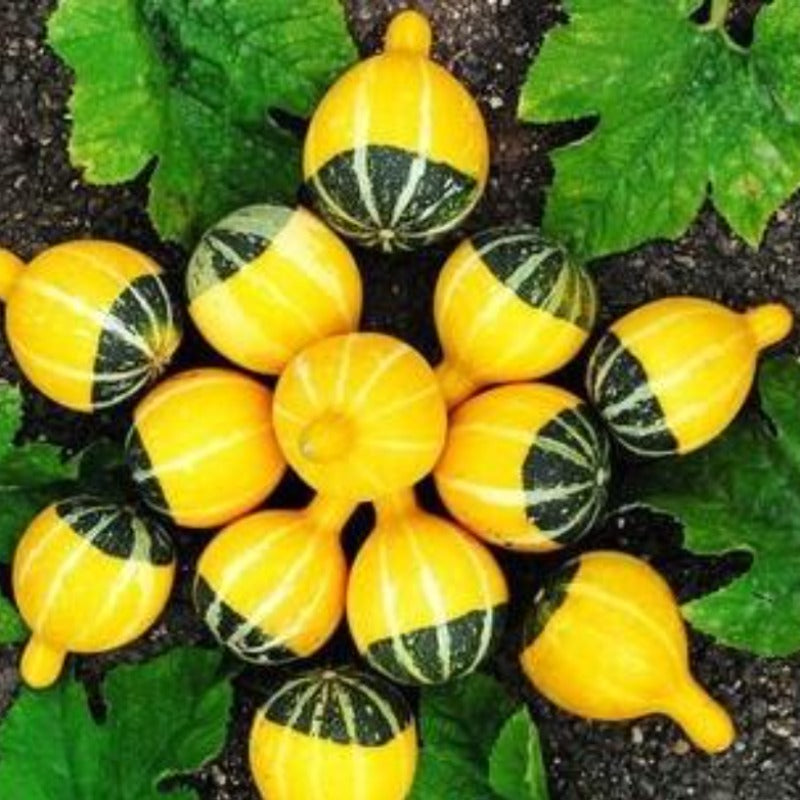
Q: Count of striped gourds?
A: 13